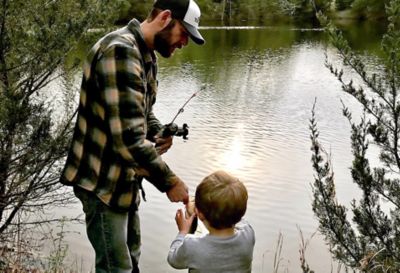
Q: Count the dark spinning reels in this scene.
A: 1